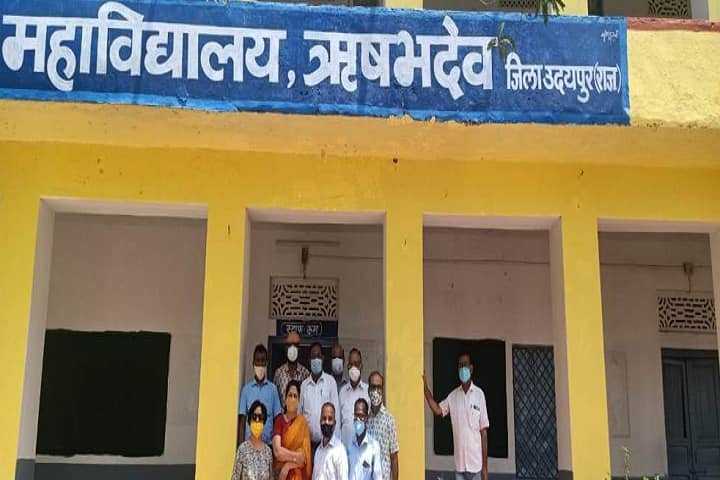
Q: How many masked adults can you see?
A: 11